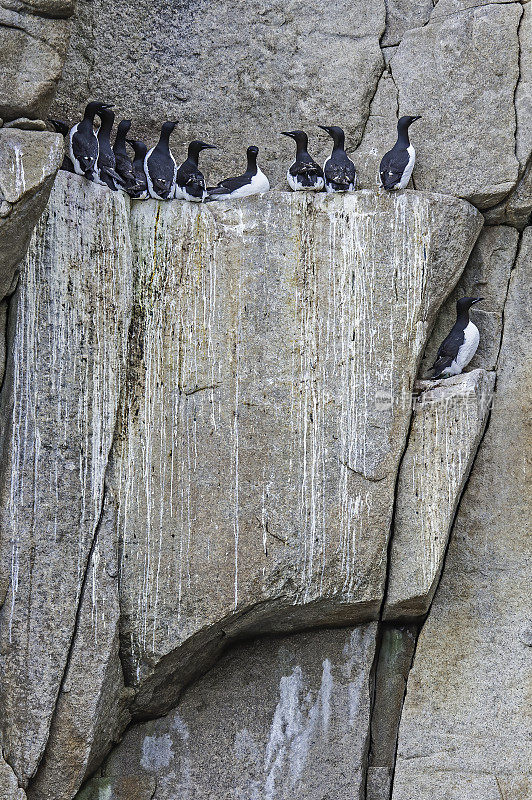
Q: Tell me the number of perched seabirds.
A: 12